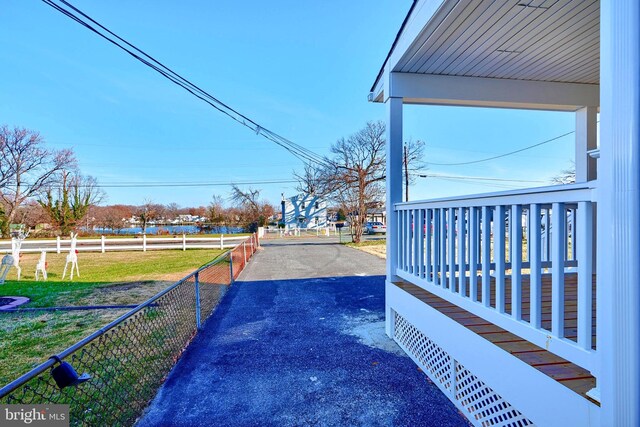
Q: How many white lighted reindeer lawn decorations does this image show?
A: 3